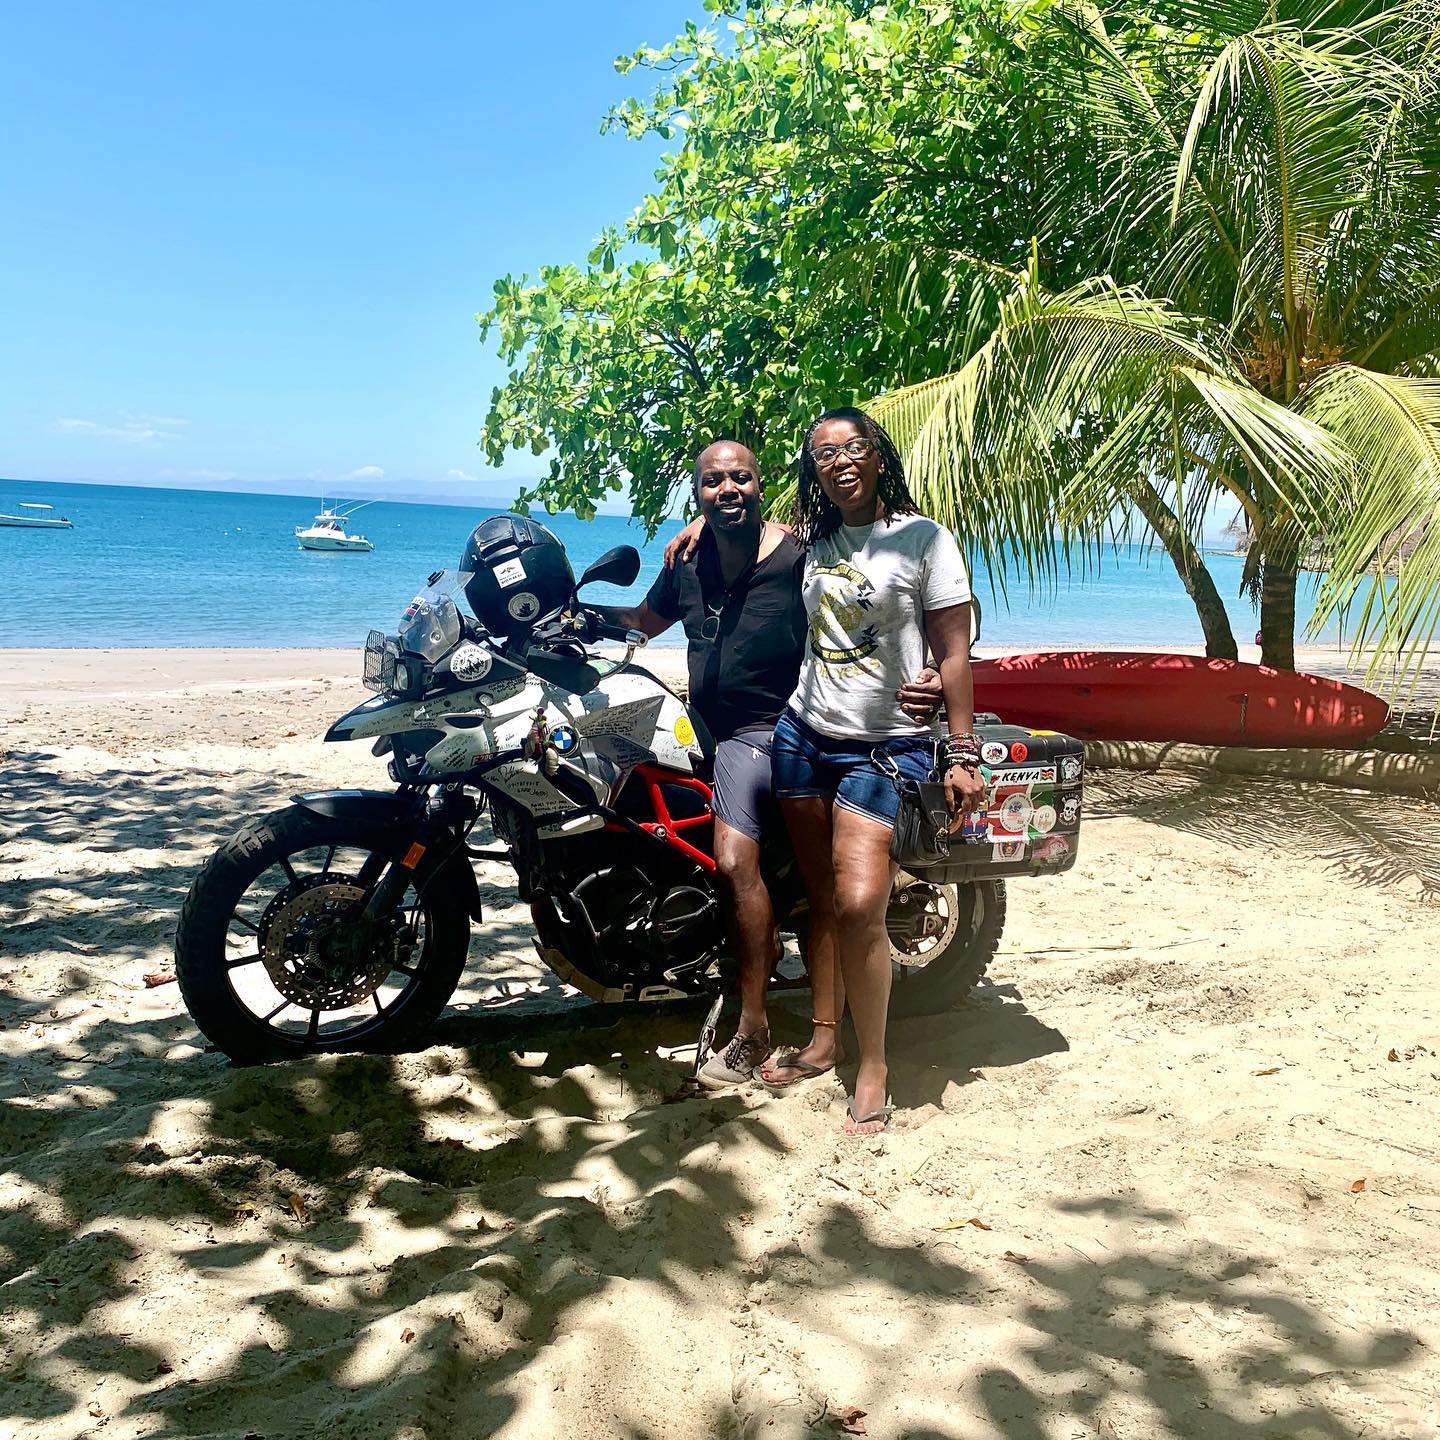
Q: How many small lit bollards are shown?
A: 0